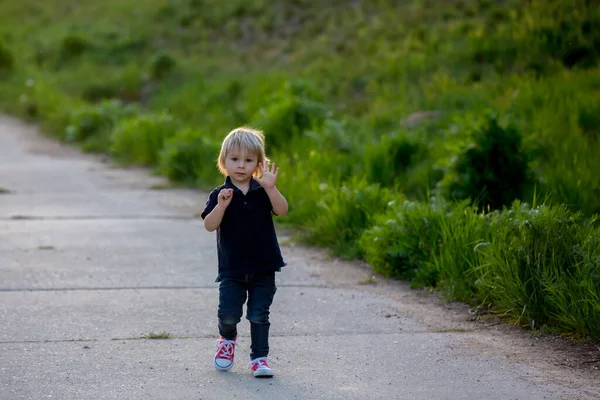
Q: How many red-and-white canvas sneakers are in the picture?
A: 2